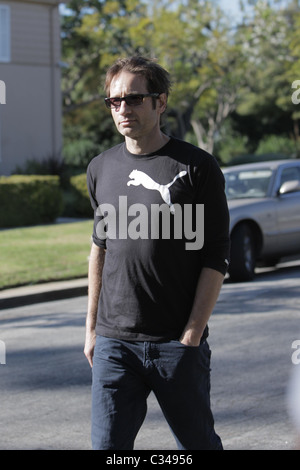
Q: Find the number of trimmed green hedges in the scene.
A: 2